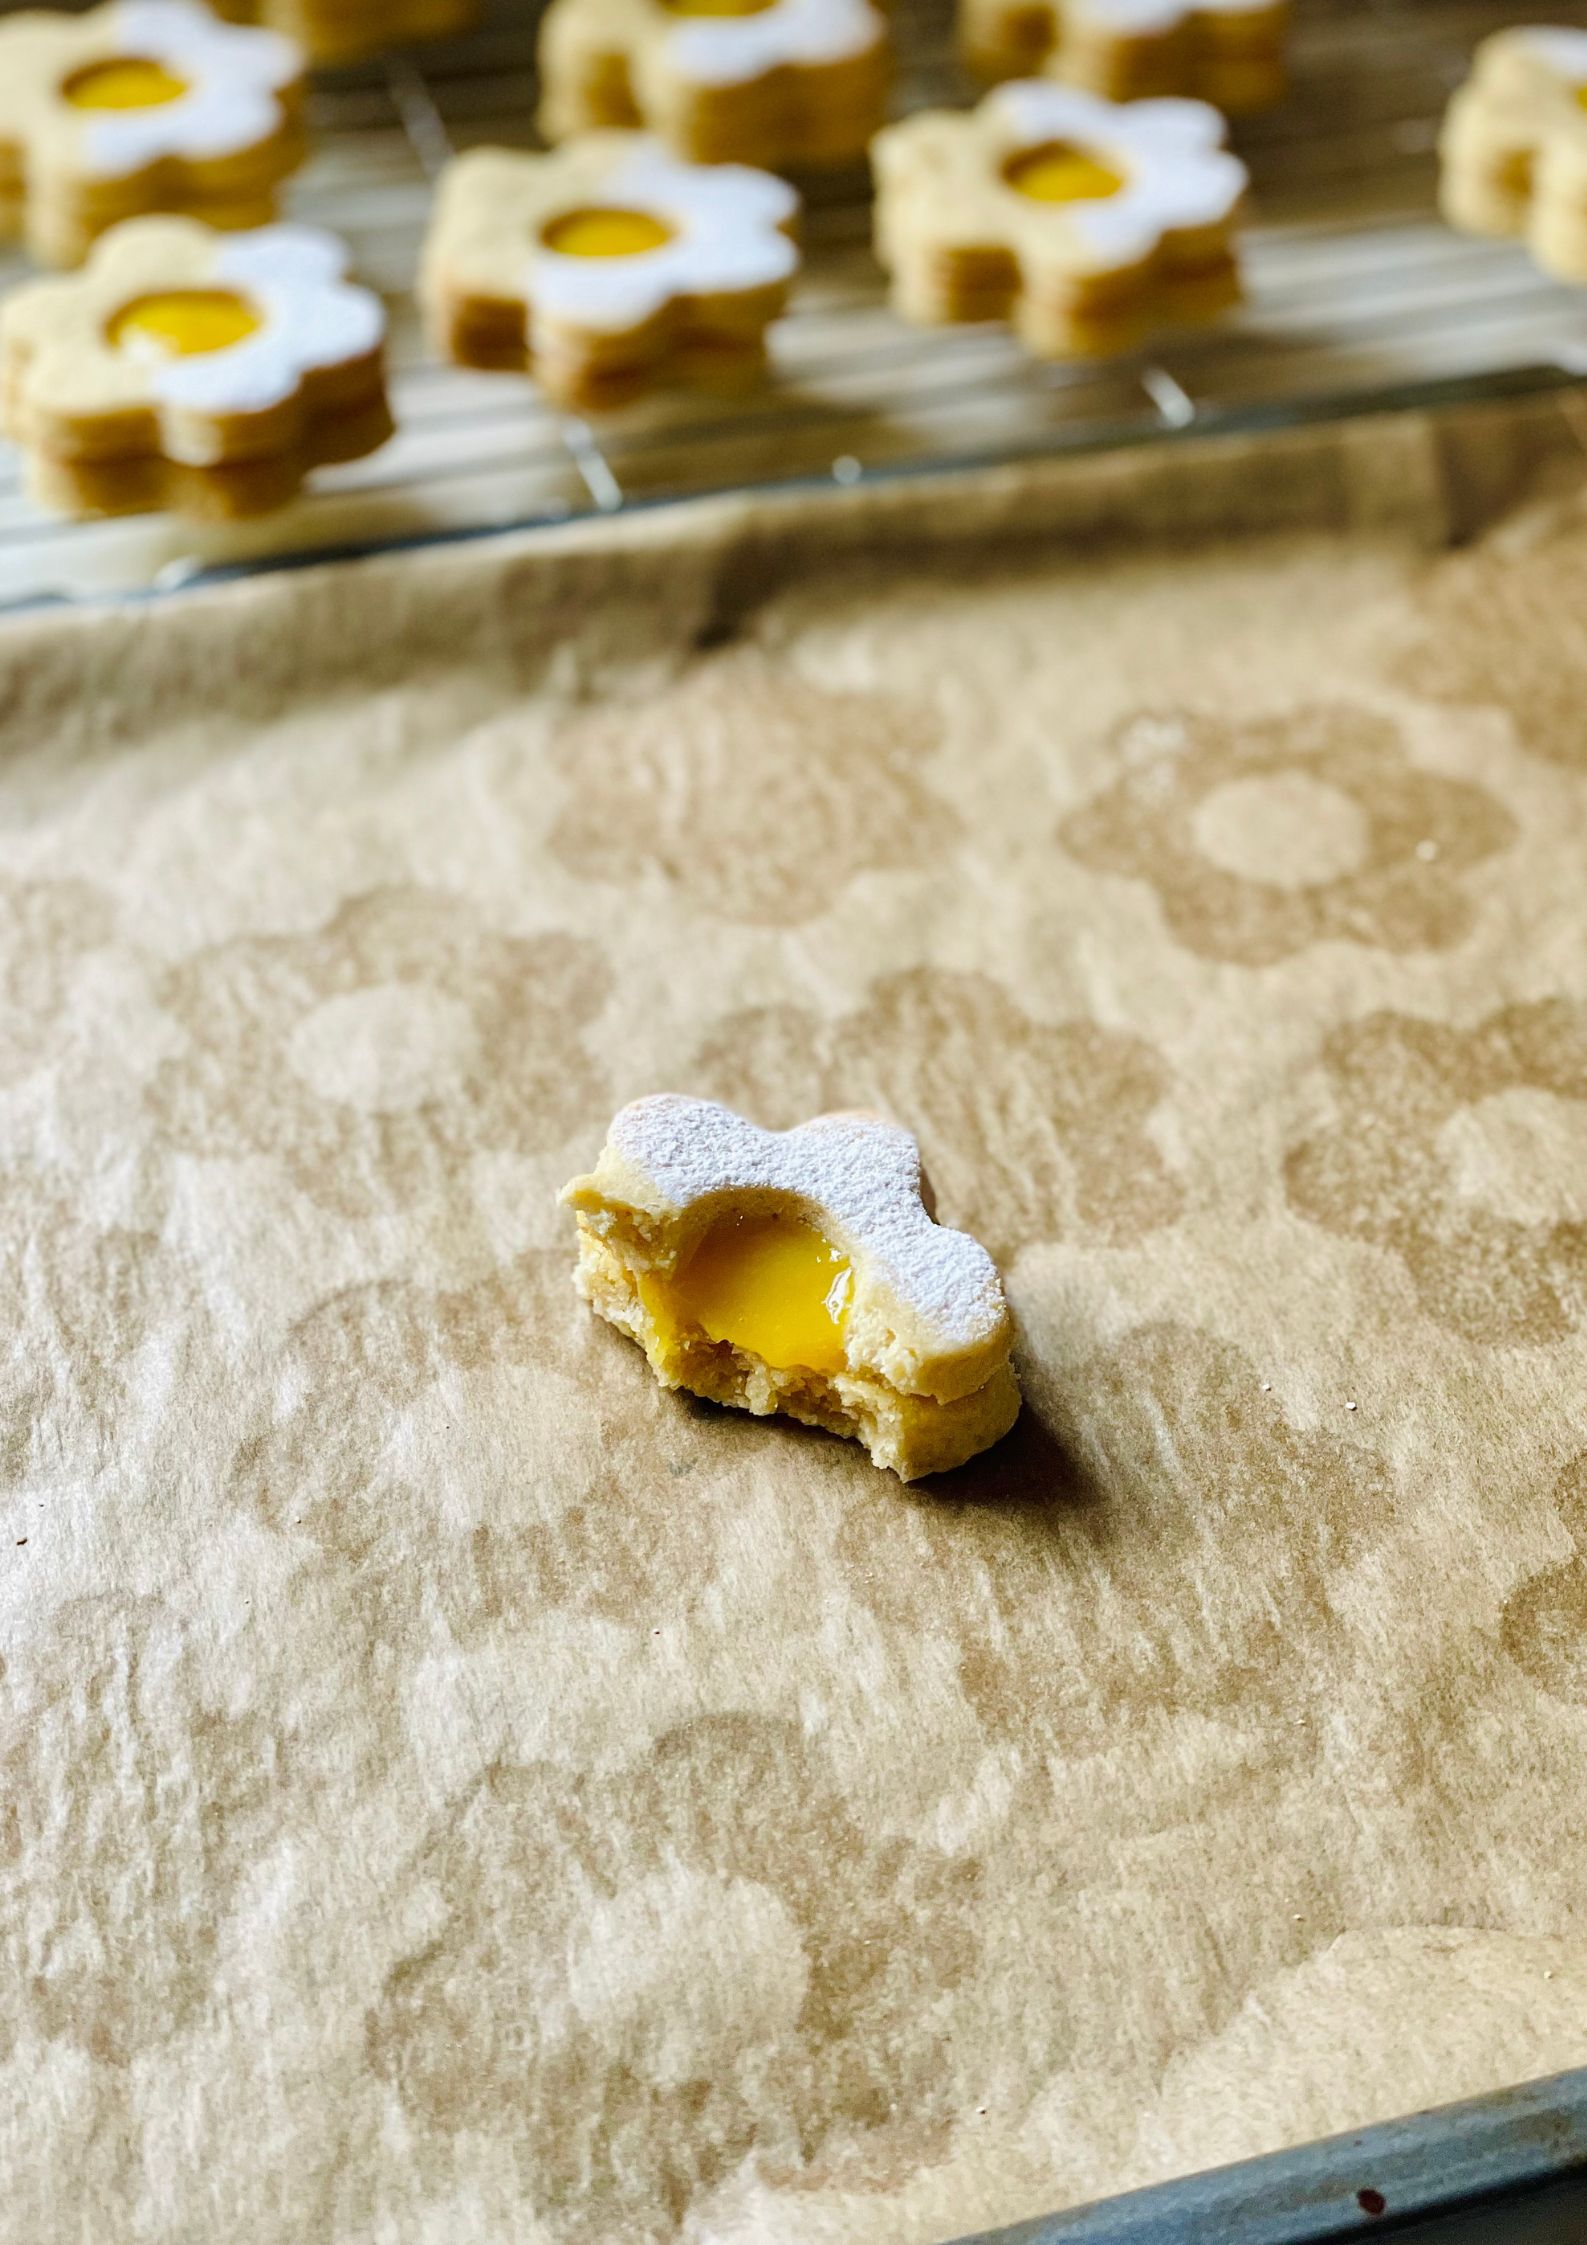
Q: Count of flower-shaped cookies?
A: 9